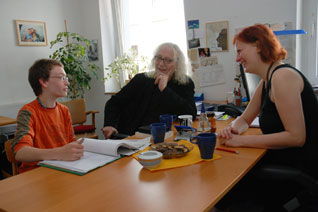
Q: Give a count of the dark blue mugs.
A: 3